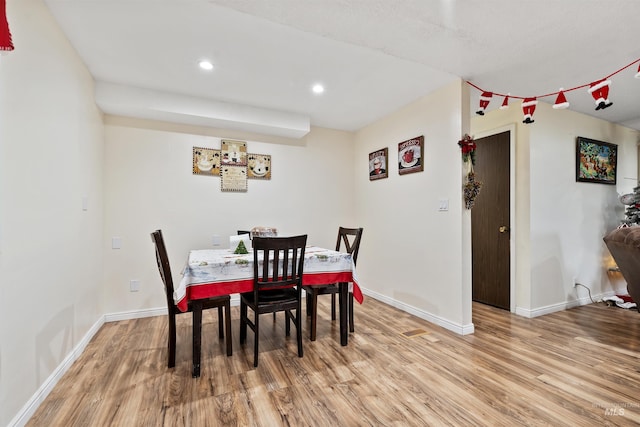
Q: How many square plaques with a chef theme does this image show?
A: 4